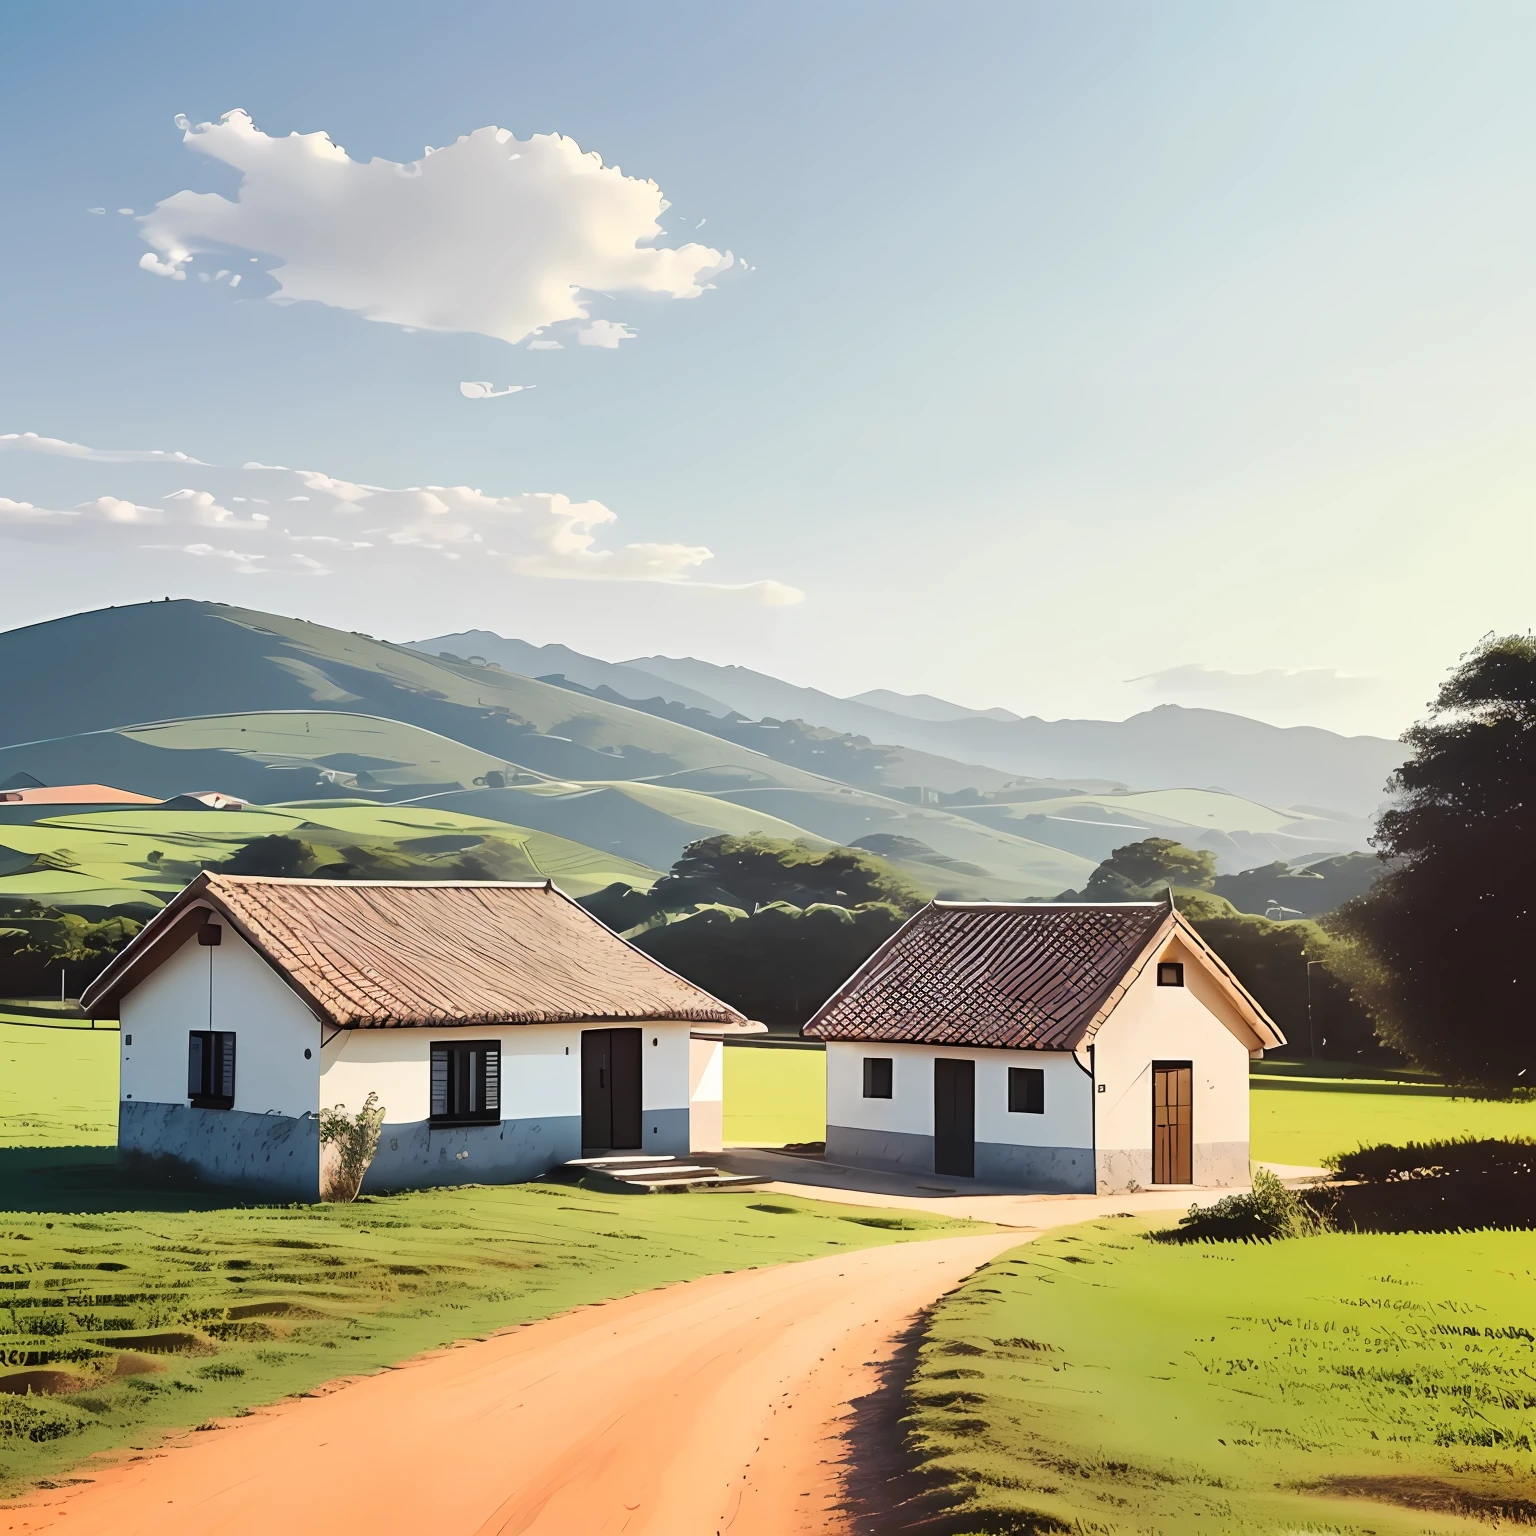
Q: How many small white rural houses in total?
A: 2